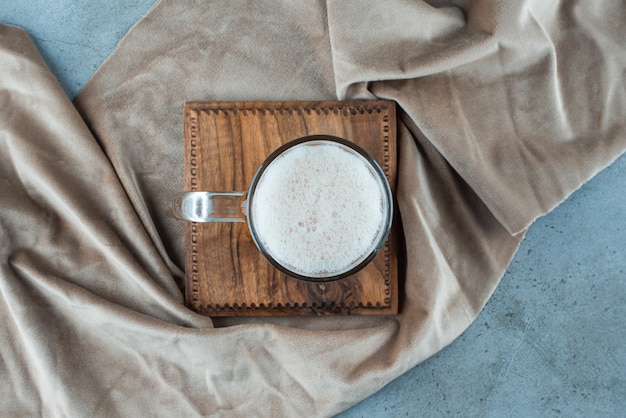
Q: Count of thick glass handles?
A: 1